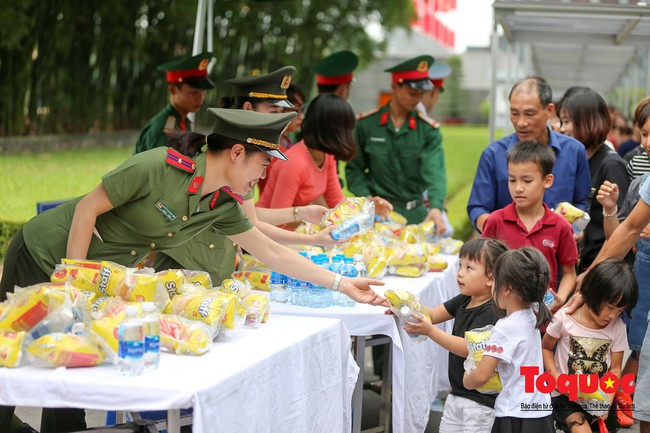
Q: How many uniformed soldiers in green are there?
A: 5